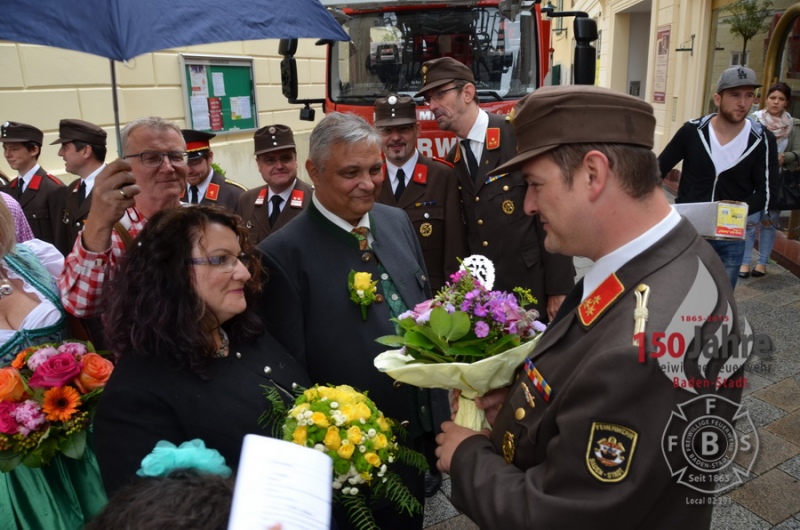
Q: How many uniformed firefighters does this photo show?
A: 7